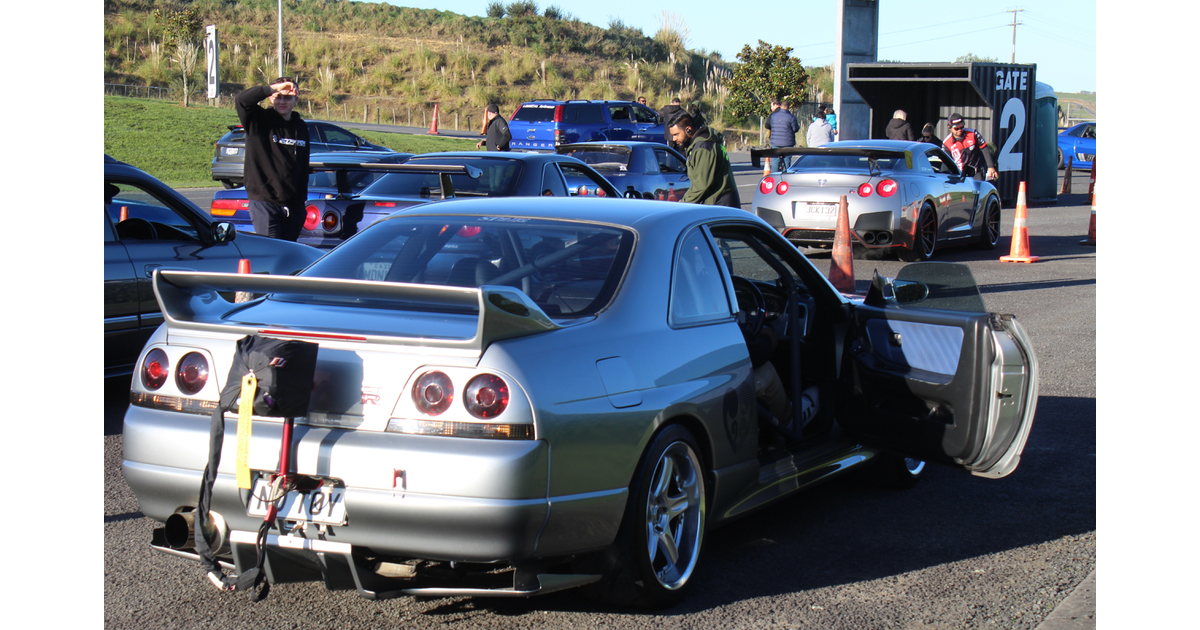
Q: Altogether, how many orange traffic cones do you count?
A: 10